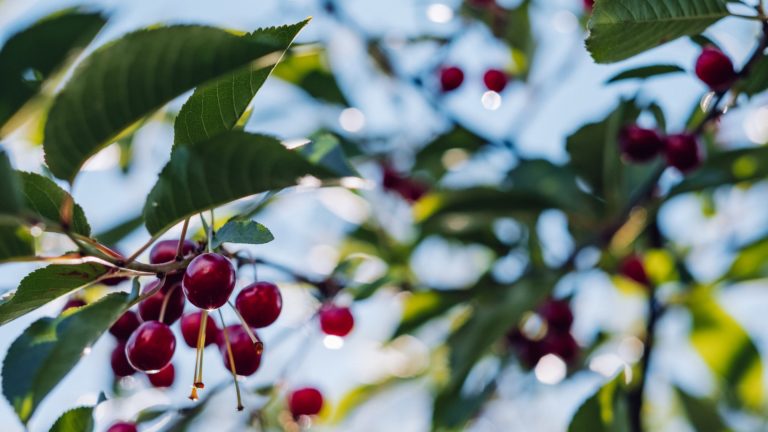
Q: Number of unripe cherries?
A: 0